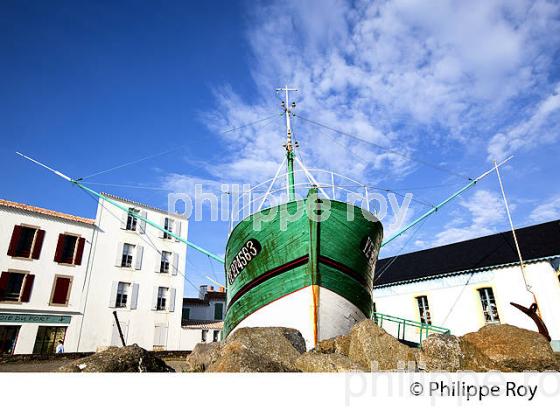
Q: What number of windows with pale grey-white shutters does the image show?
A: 6